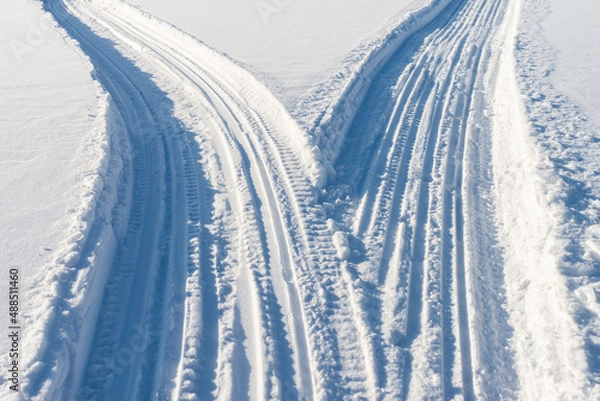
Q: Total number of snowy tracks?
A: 2